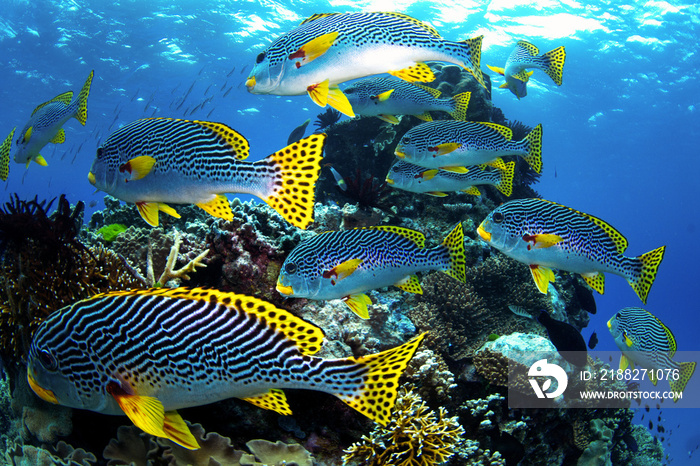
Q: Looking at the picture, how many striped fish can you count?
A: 12